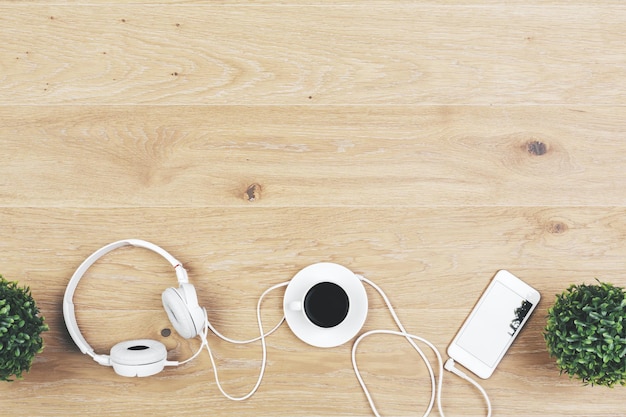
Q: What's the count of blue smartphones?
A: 0